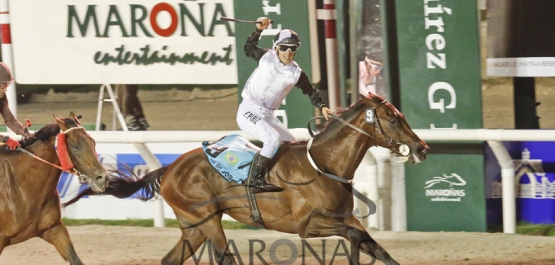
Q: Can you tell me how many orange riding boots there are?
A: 0